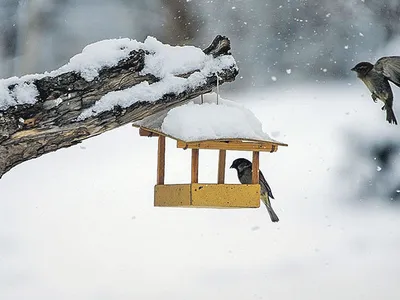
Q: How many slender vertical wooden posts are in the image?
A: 4